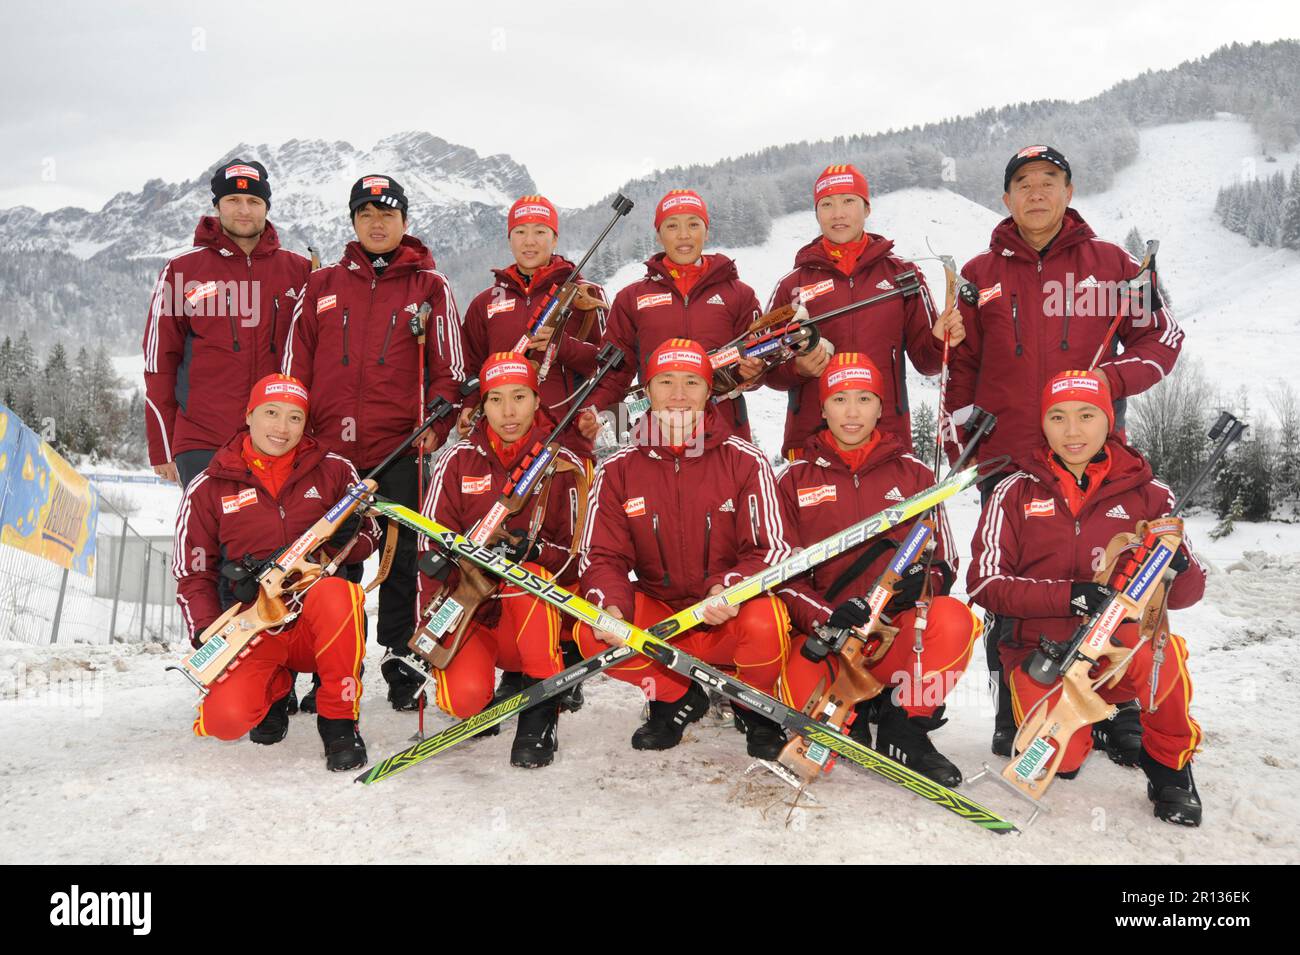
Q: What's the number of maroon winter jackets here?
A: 11